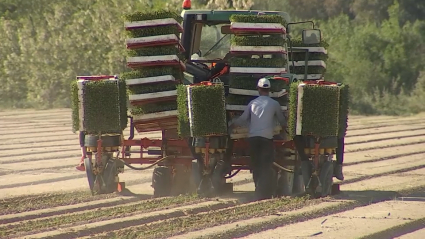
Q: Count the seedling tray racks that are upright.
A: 3